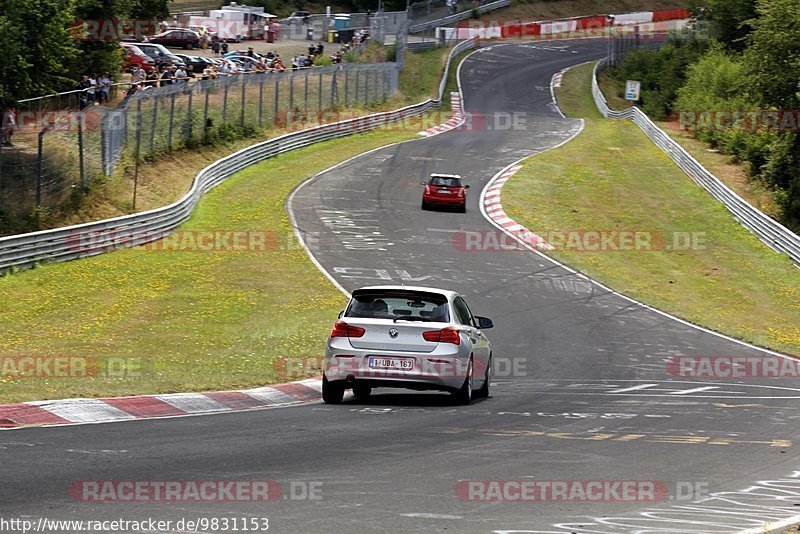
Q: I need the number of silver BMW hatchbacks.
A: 1